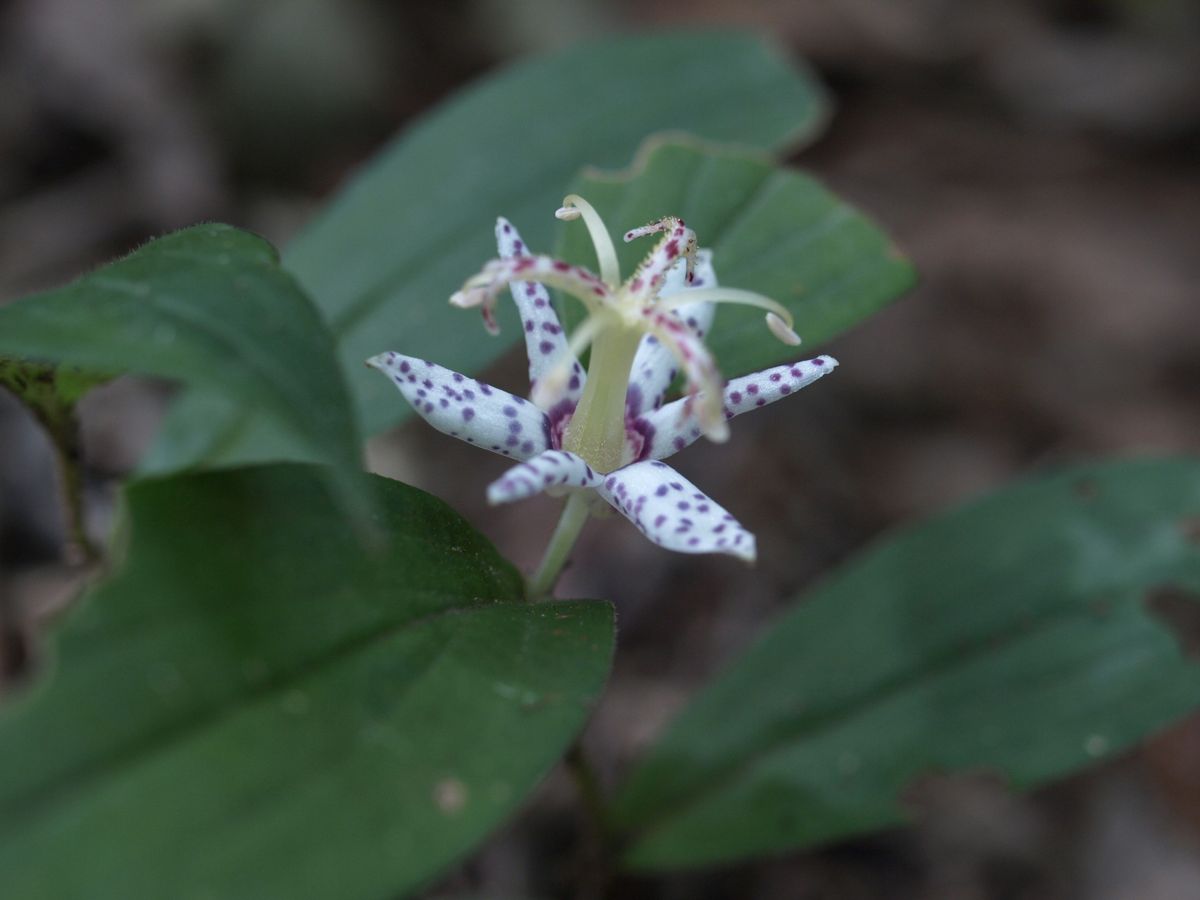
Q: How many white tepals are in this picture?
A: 6